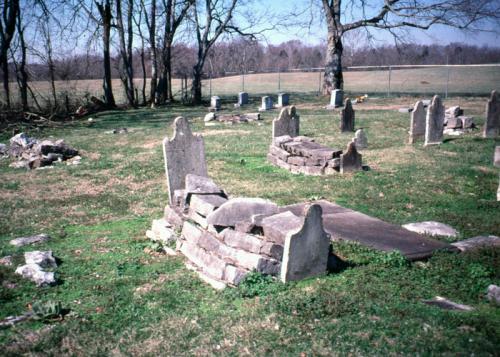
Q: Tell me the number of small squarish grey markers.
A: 5